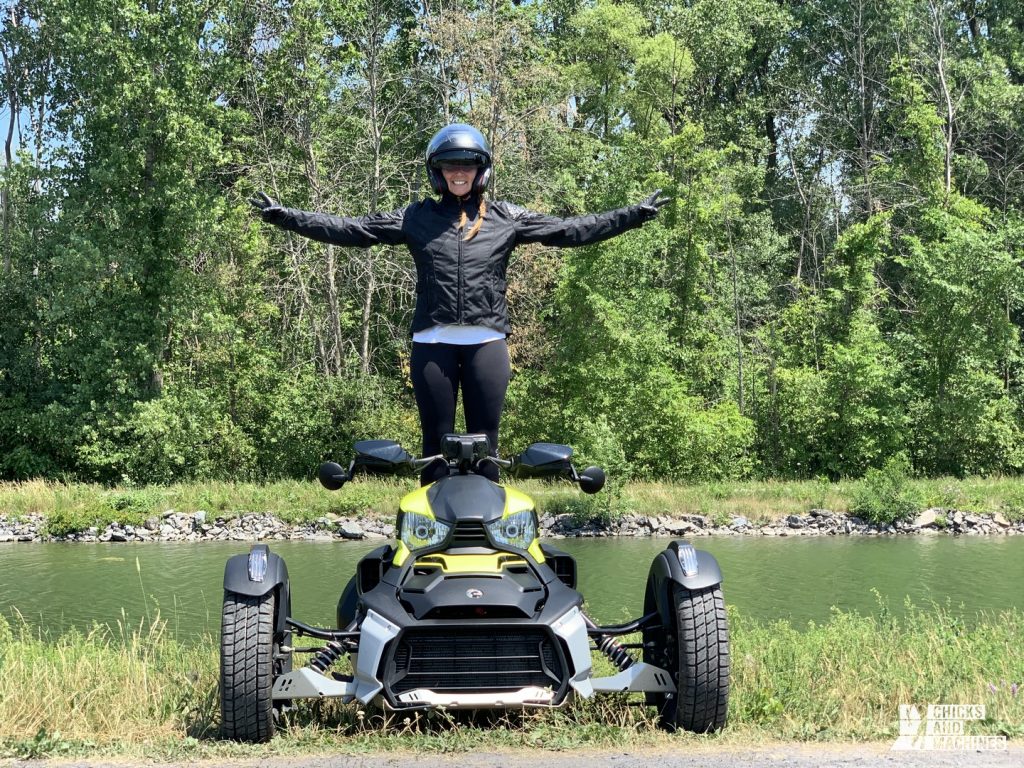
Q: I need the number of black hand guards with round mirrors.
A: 2